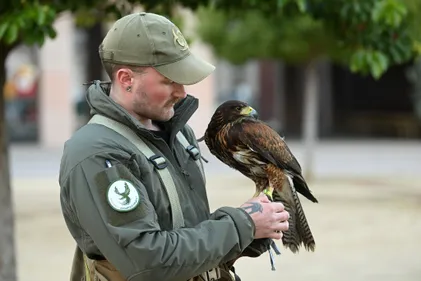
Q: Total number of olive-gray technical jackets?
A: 1